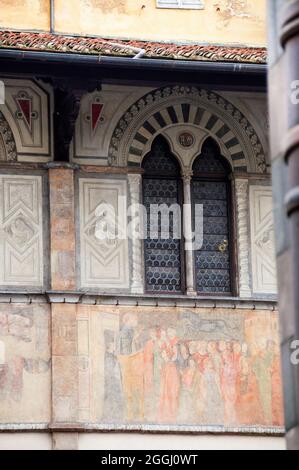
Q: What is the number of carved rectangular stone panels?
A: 3